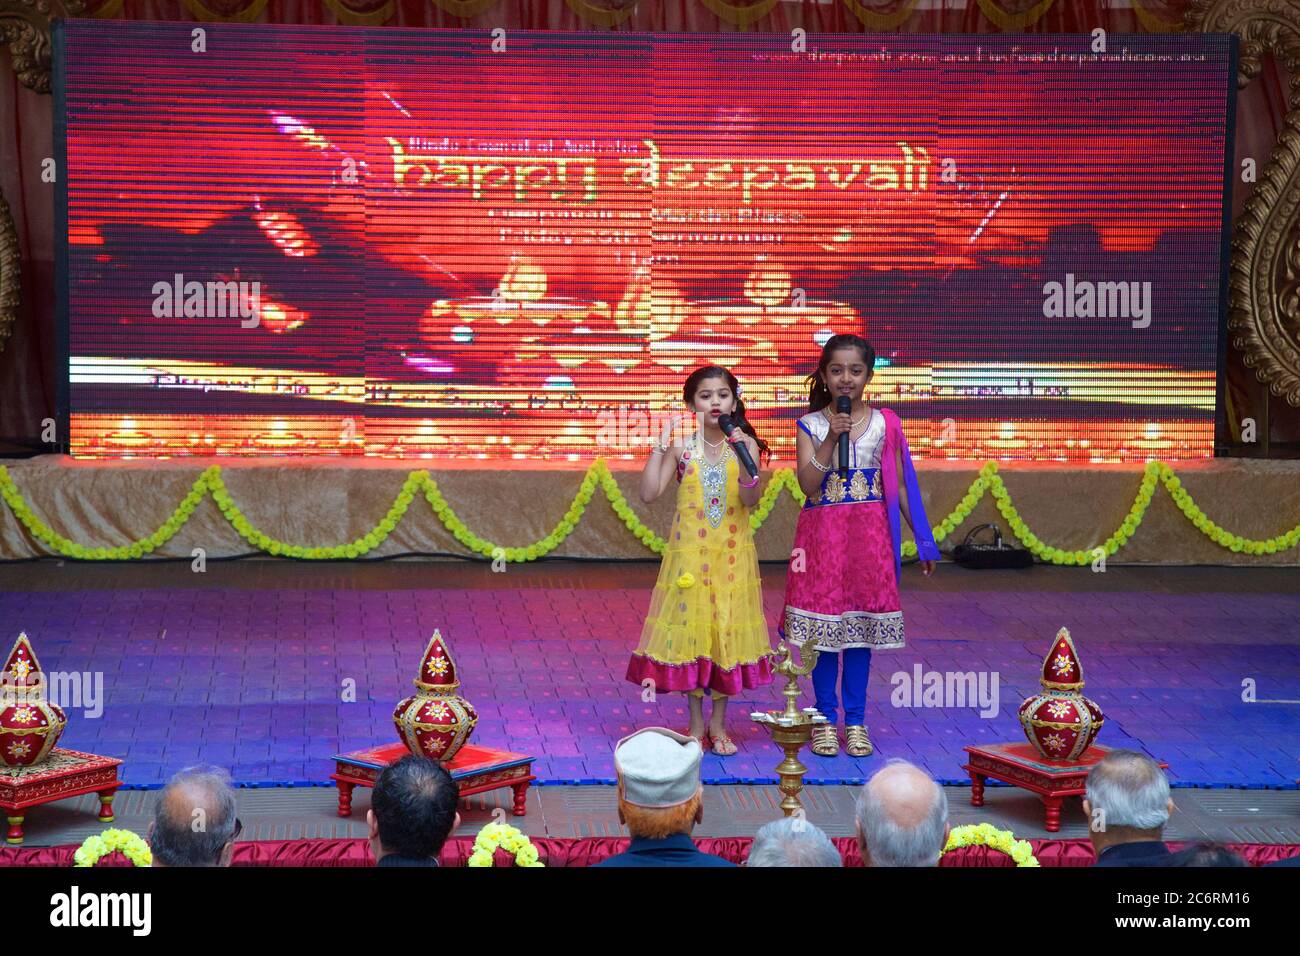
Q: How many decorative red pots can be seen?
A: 3